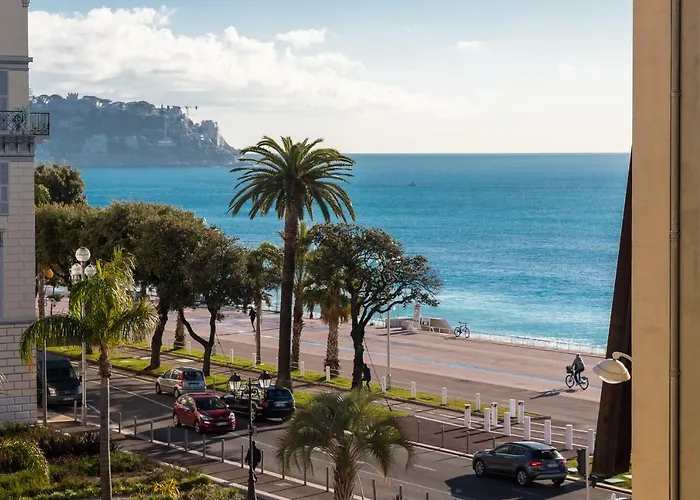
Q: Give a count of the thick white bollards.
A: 10